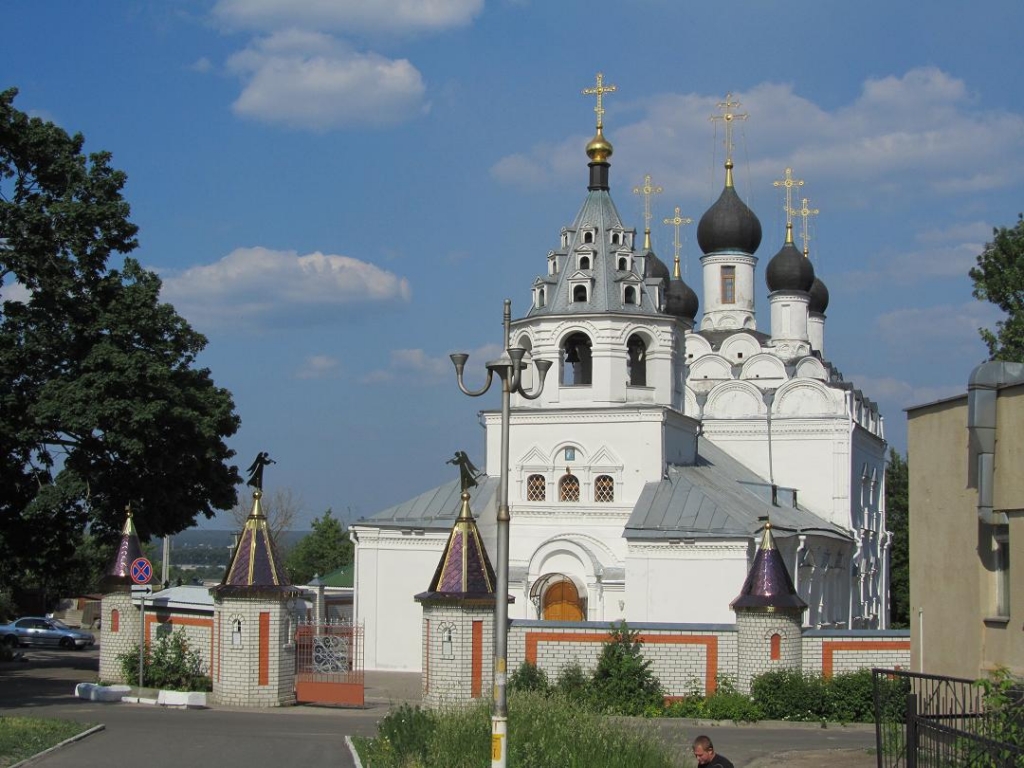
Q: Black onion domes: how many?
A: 5